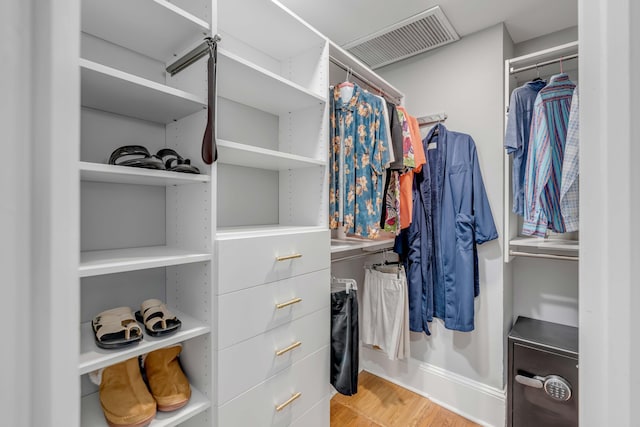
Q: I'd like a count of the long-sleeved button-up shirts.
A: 2